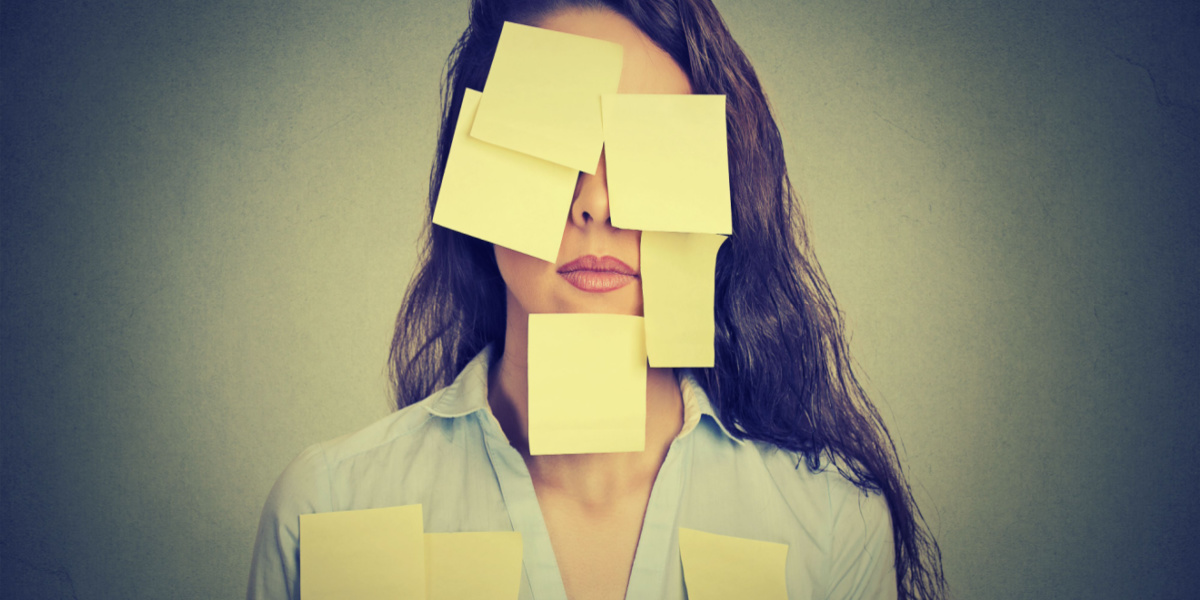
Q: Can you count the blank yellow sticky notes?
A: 8